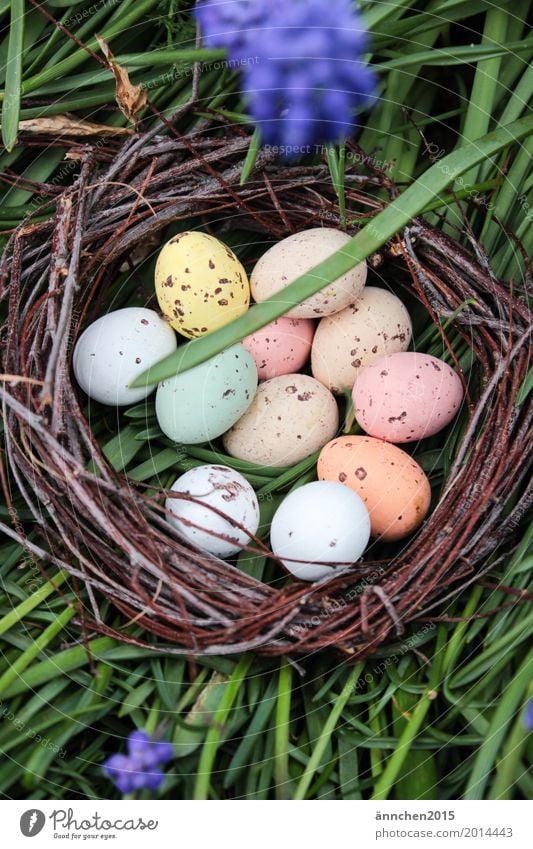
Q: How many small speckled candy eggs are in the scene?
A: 11